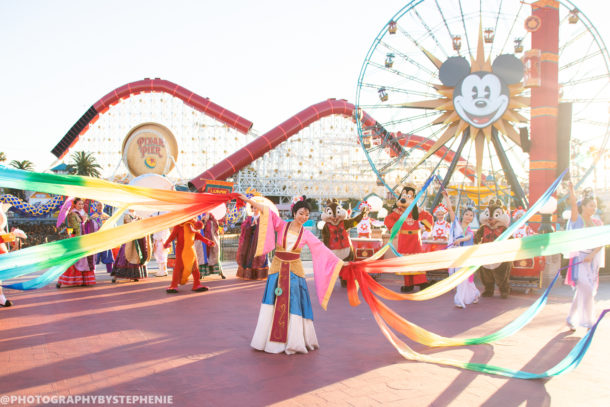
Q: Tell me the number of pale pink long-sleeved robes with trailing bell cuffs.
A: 1